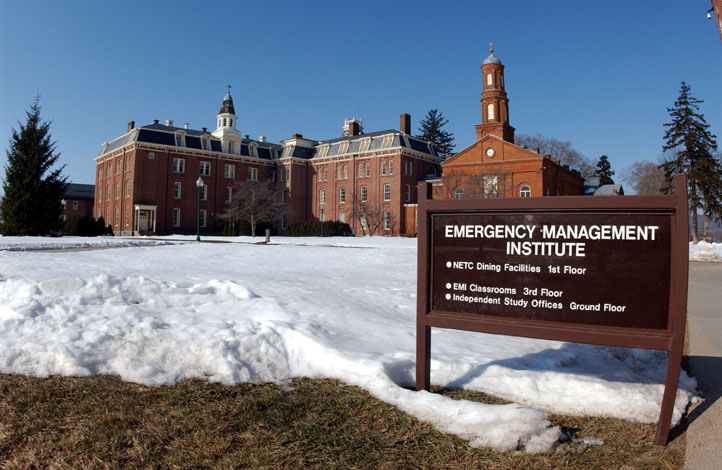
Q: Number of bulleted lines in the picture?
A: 3